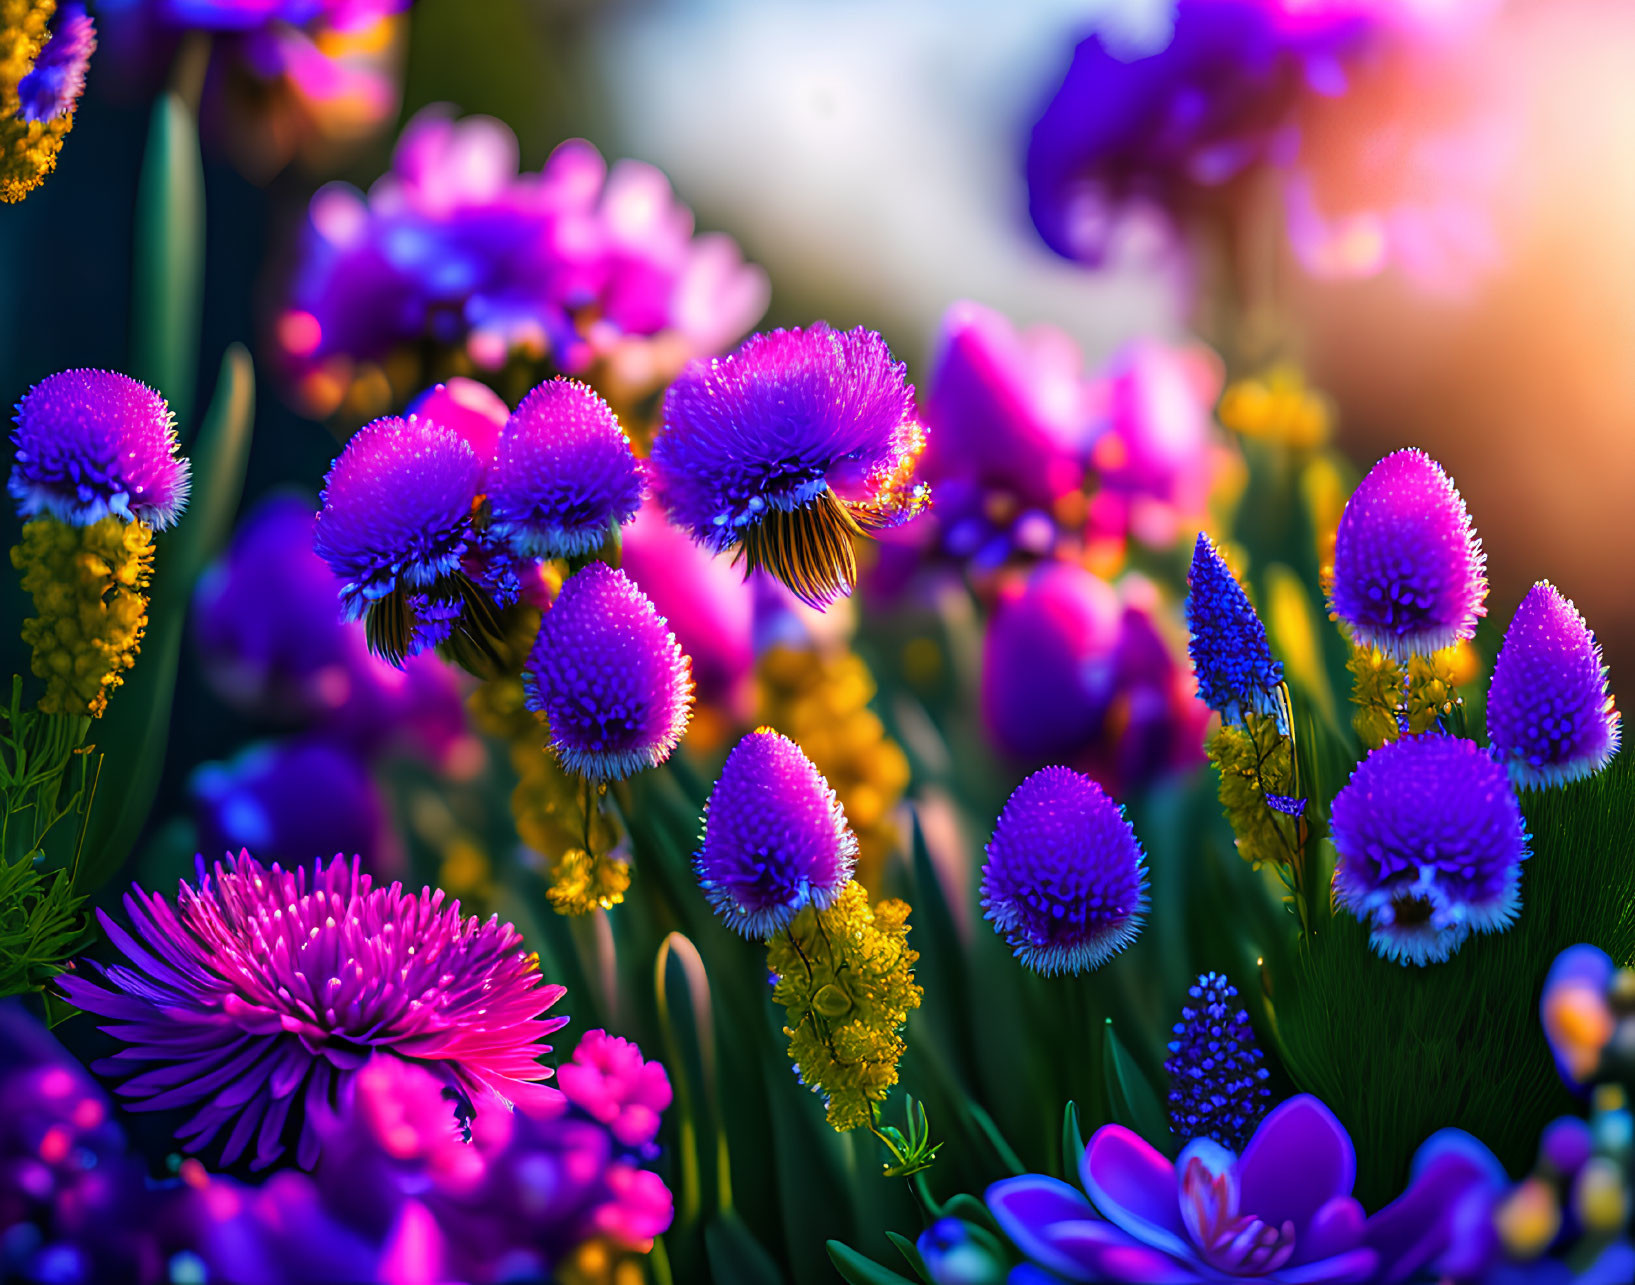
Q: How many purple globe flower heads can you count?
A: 10